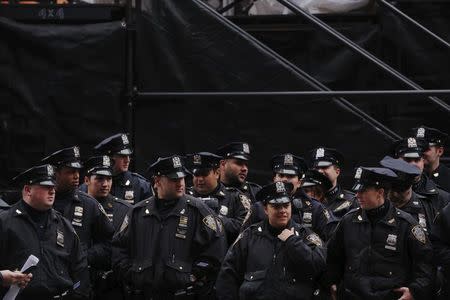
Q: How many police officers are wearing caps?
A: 15